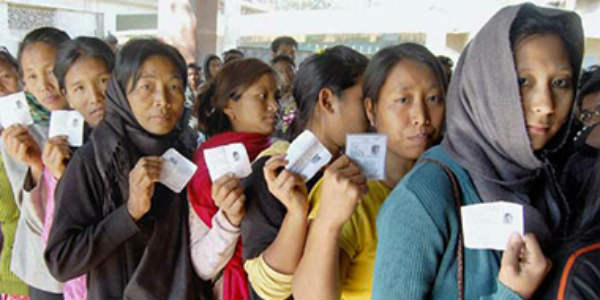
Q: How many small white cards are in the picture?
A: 7